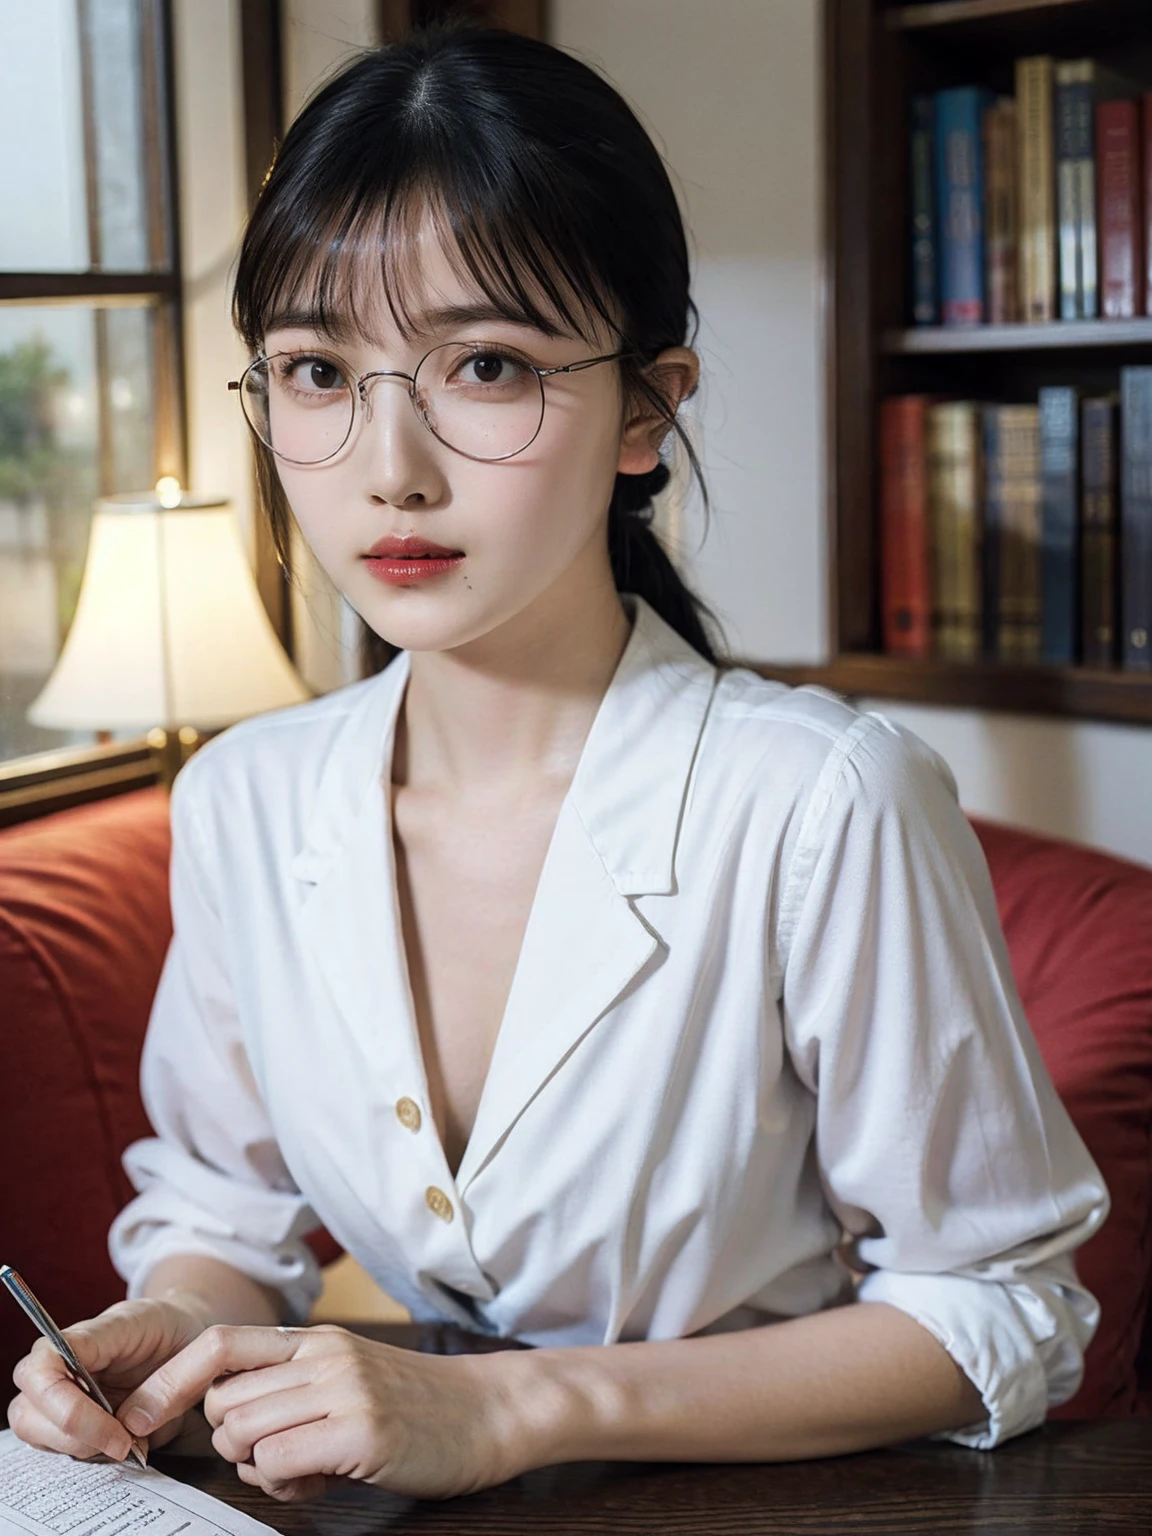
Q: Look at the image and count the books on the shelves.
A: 14